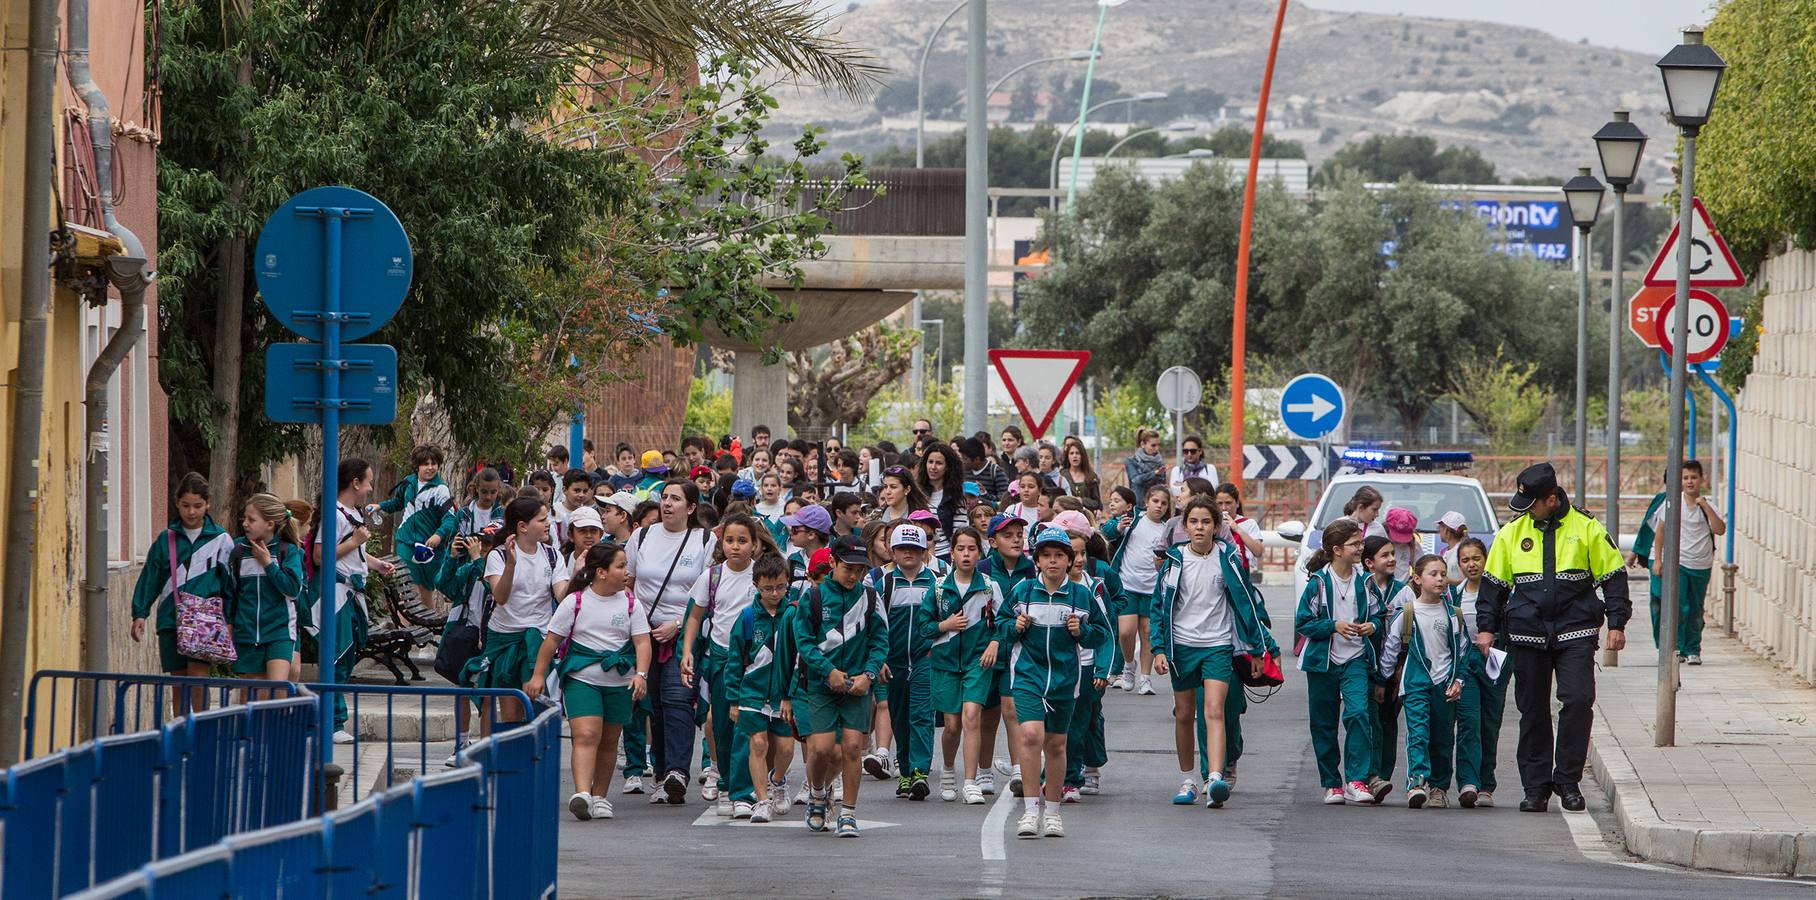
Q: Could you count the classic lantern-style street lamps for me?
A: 3